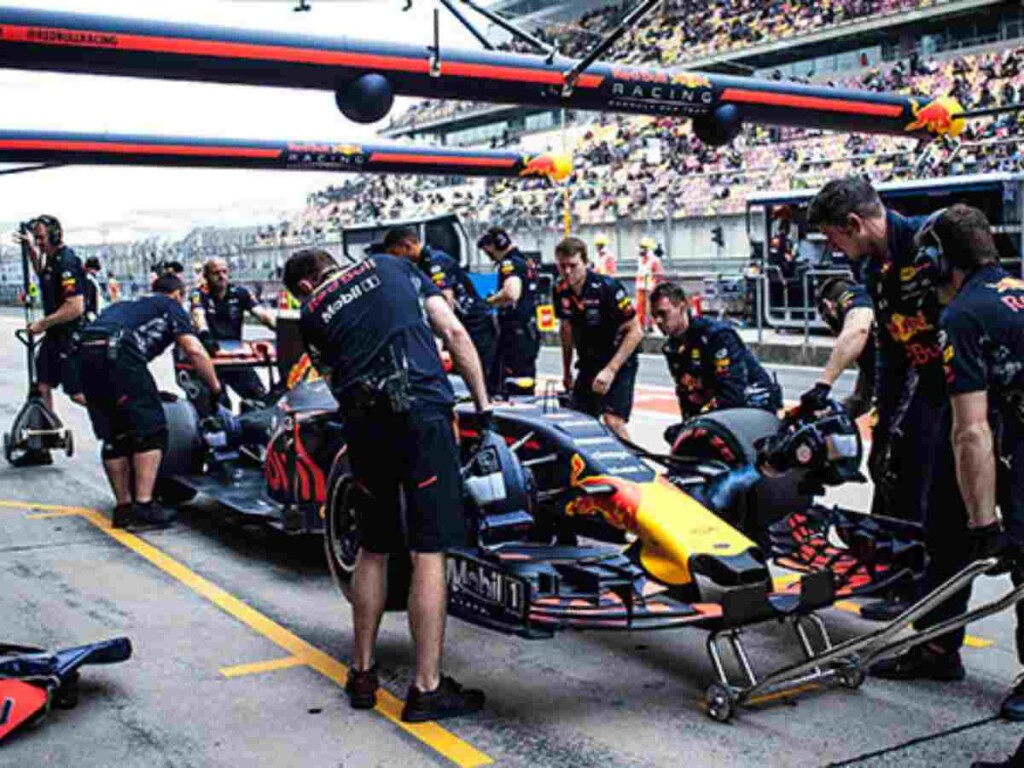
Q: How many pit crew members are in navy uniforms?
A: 11